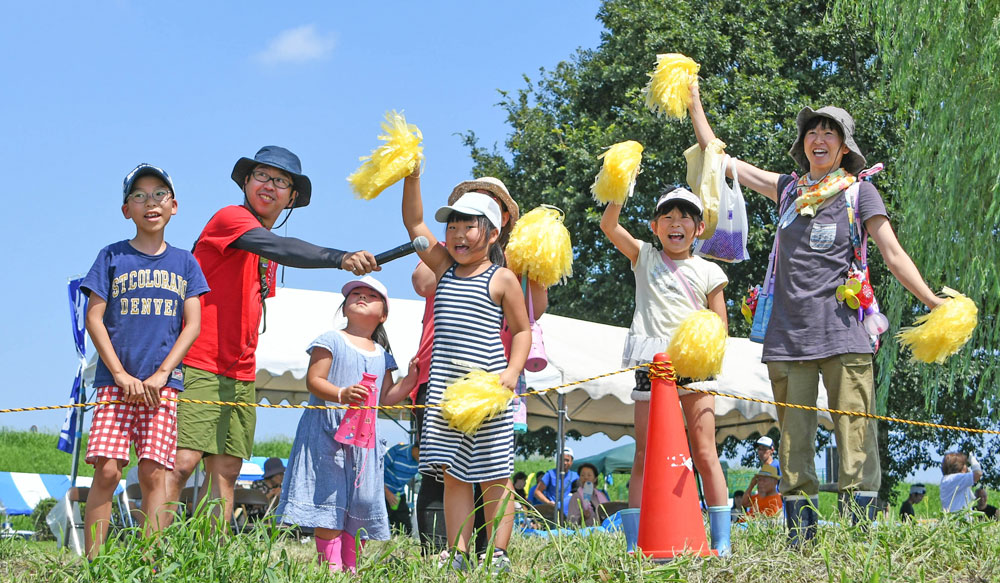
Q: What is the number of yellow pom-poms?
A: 7